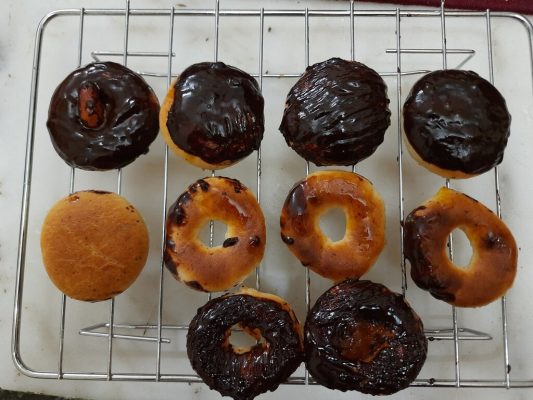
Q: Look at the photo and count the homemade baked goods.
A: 10